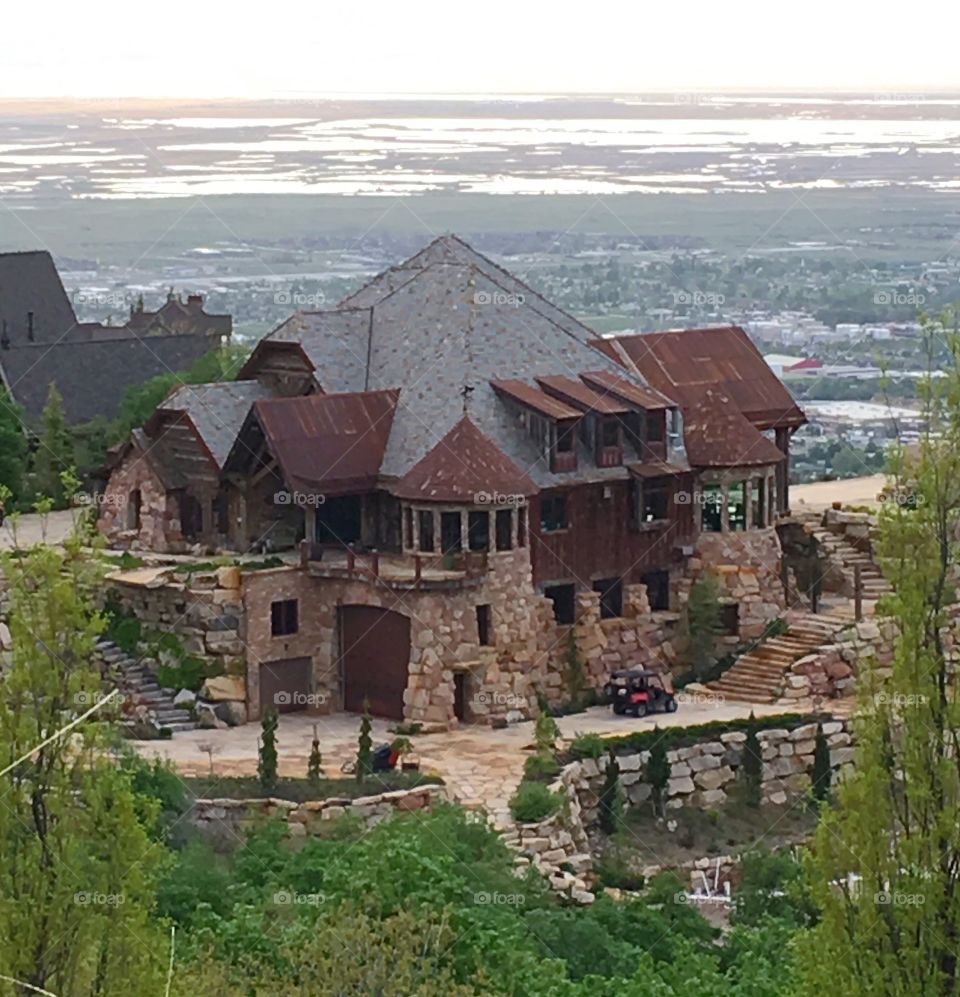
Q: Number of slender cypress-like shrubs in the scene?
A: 7